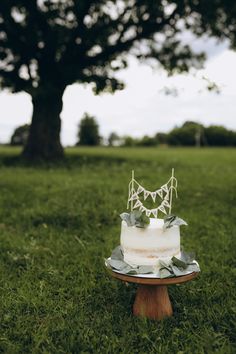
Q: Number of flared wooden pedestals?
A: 1